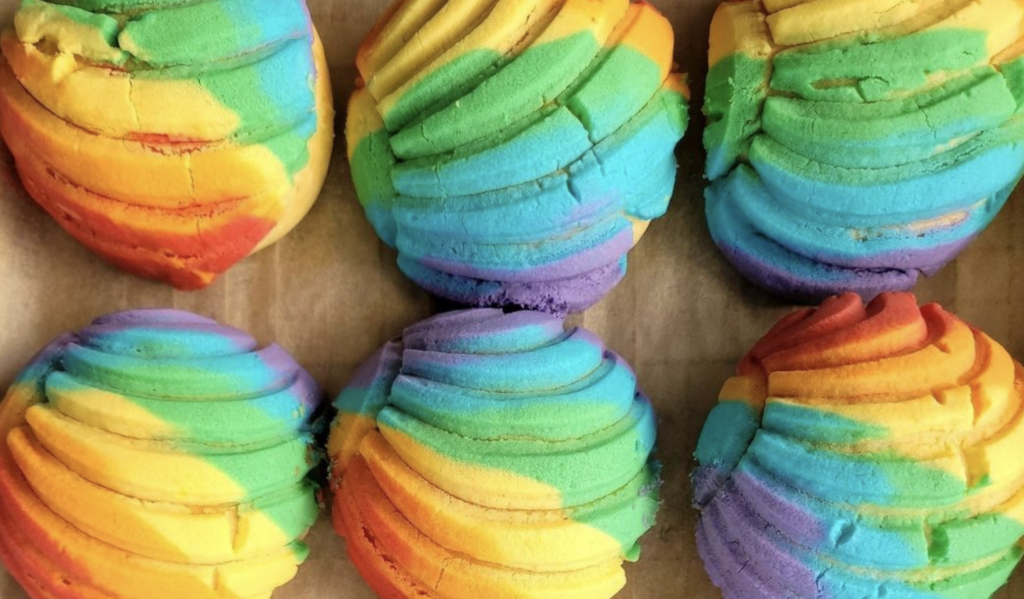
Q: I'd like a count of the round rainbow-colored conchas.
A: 6